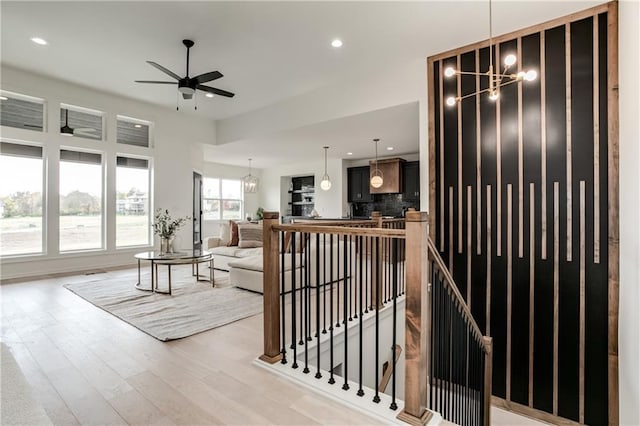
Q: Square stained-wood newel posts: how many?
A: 4